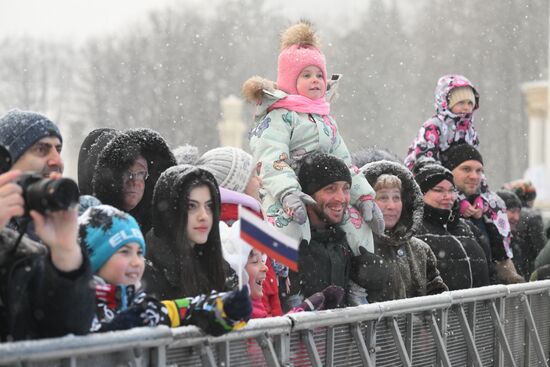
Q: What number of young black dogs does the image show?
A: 0